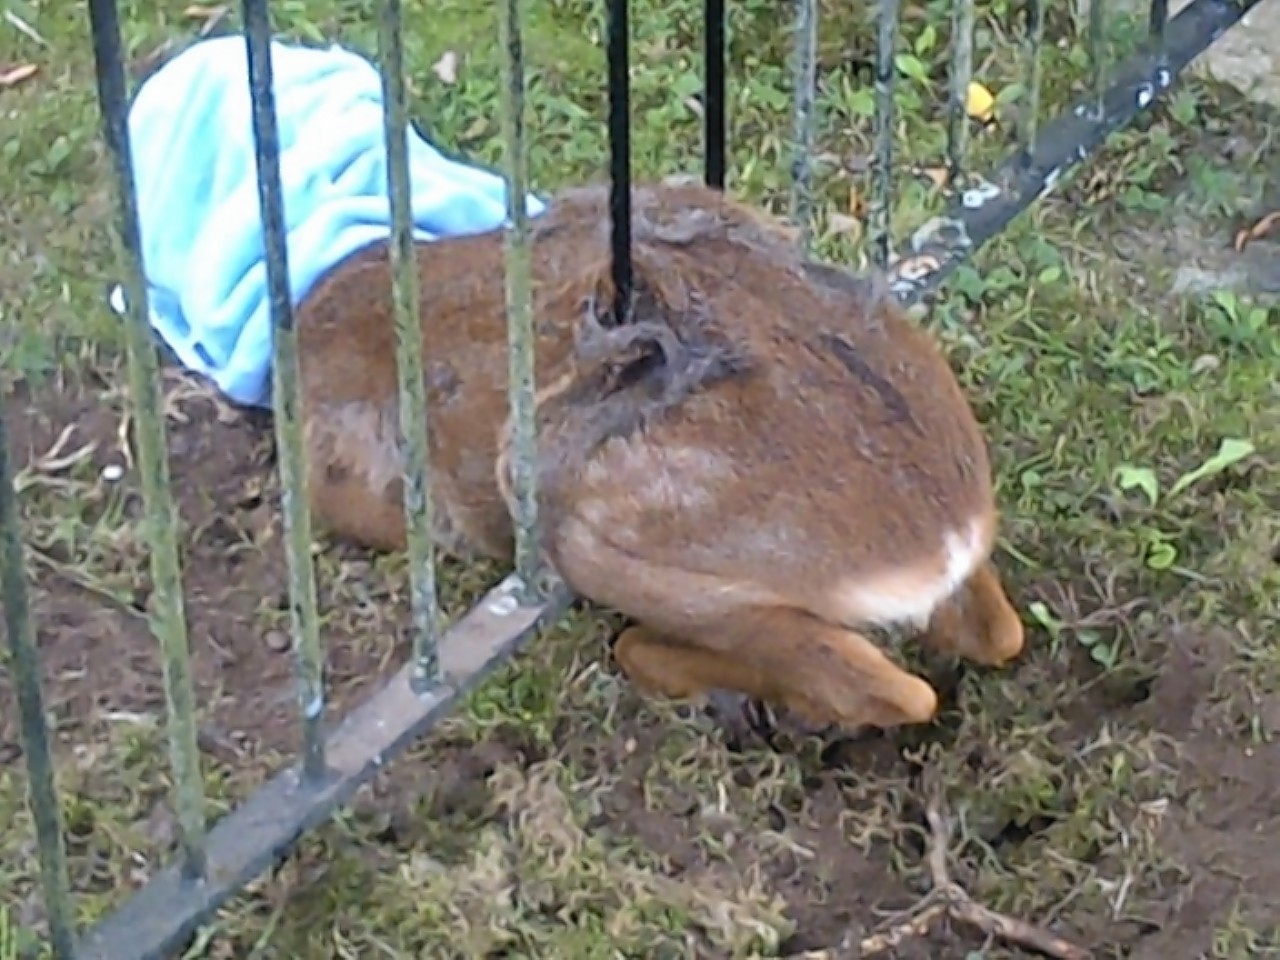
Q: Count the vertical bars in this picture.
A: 13